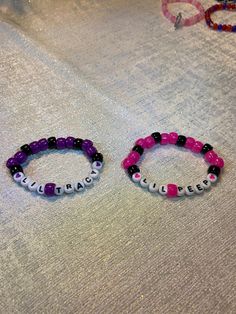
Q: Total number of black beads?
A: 11